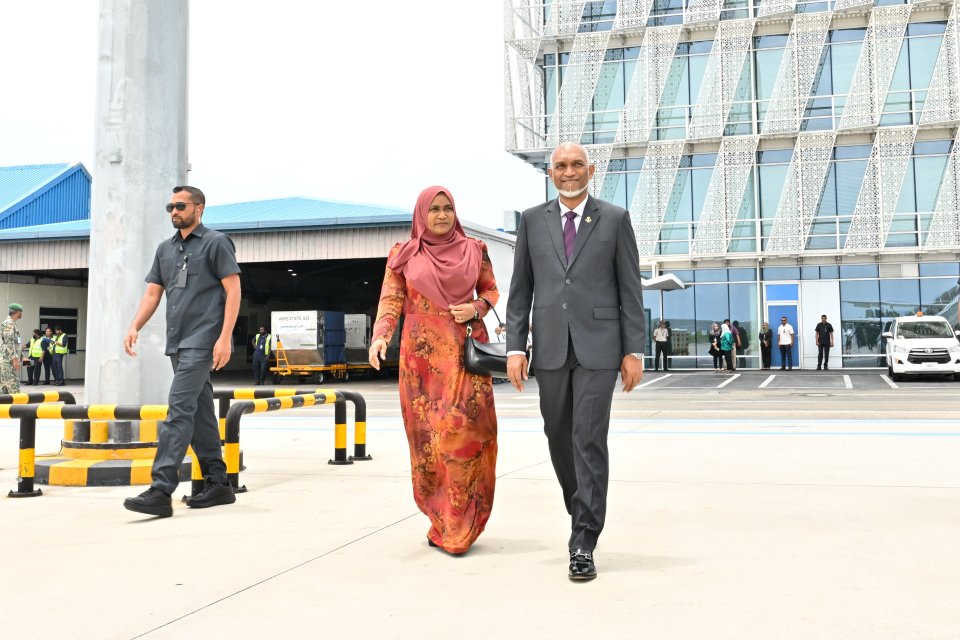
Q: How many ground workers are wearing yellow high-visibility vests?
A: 4